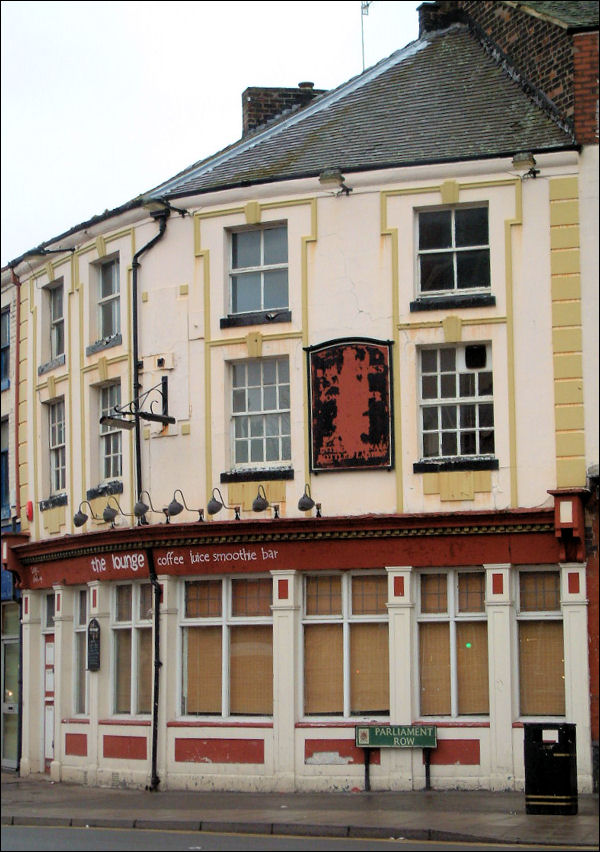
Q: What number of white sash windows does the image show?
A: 8